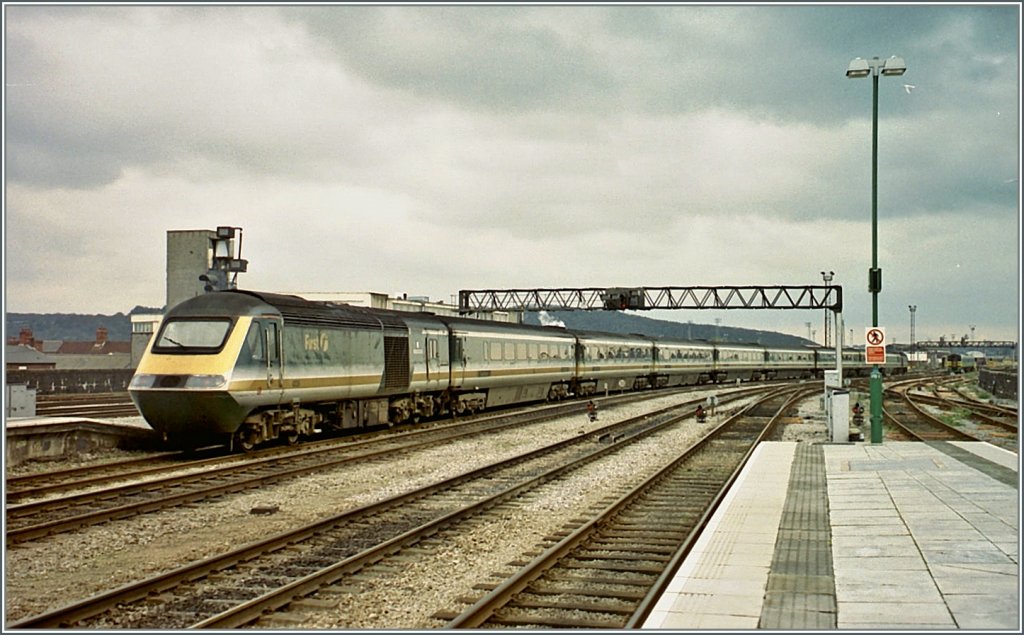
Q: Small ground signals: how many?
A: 3